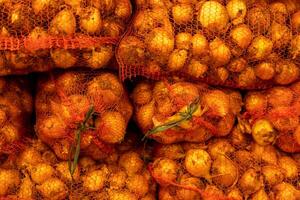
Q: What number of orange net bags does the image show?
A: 8